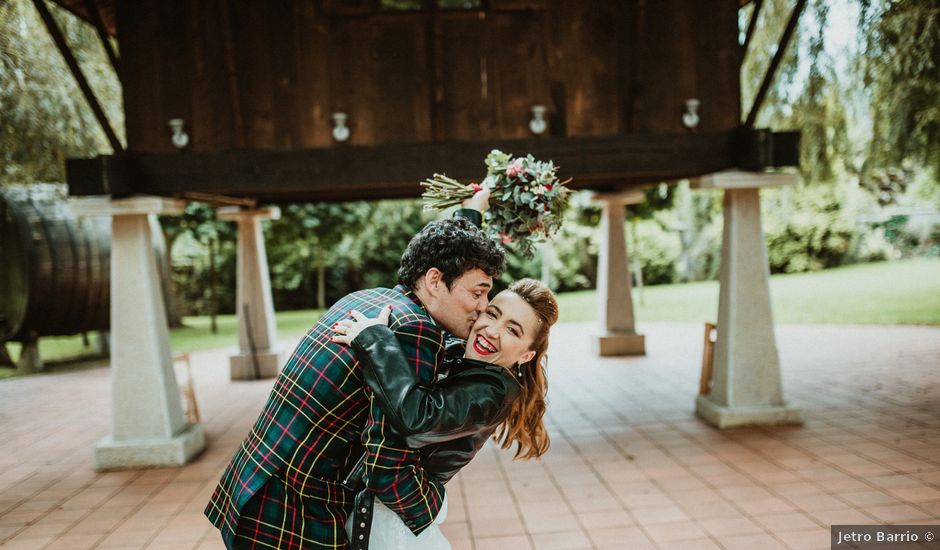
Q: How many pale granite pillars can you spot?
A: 4